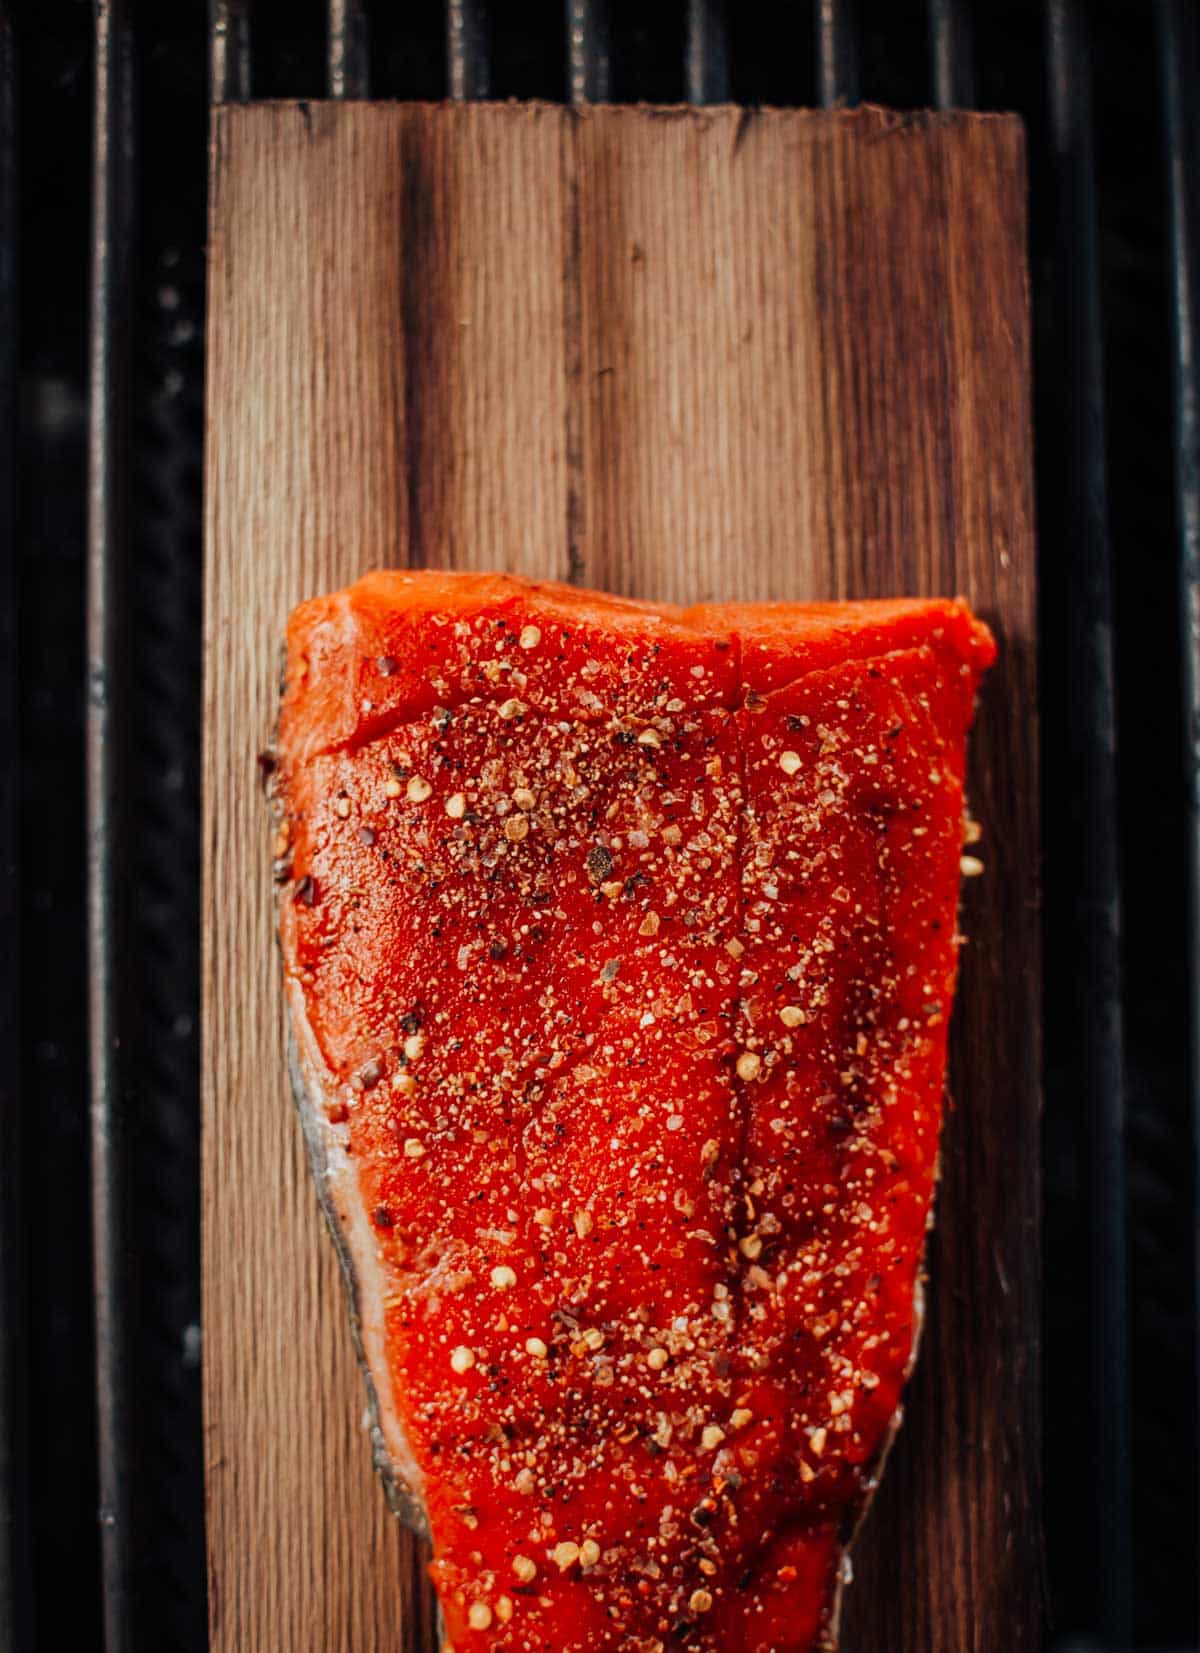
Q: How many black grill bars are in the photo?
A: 11